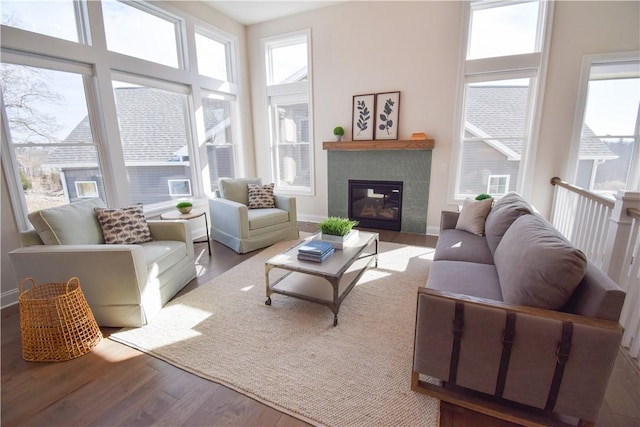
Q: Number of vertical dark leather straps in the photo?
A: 3